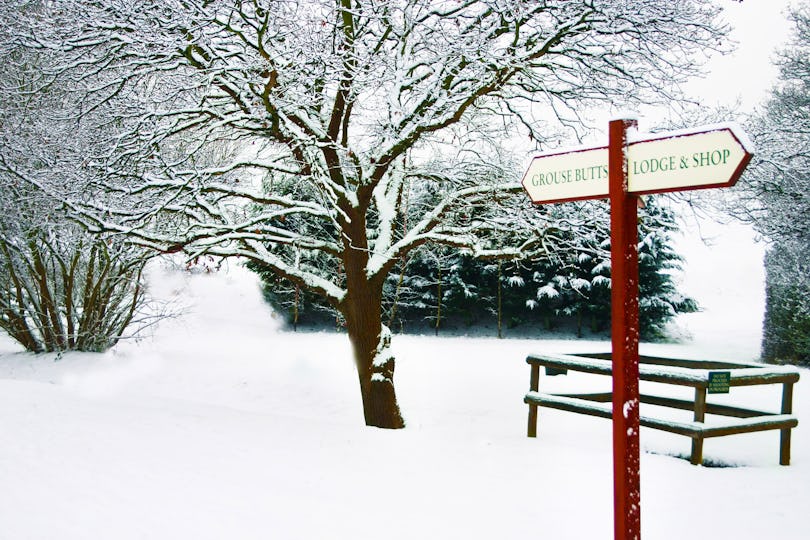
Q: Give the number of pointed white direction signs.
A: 2